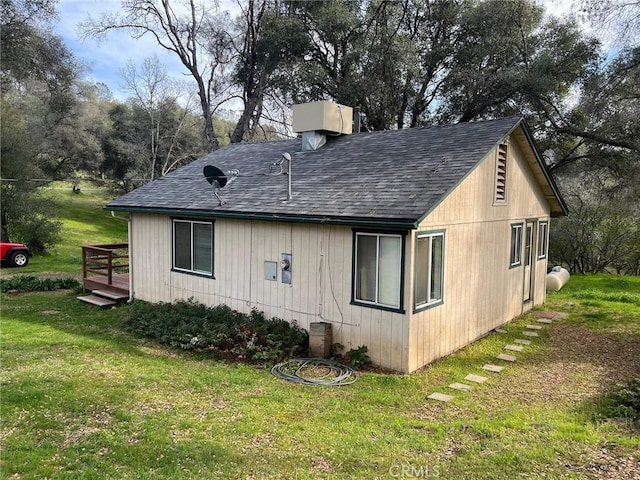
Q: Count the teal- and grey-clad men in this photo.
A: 0